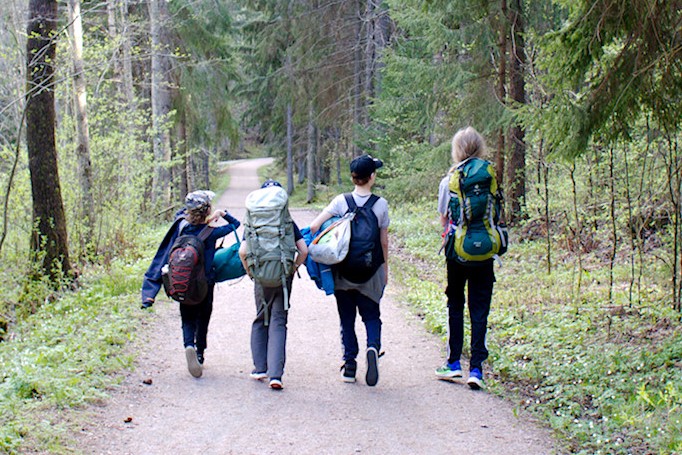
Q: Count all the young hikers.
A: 4